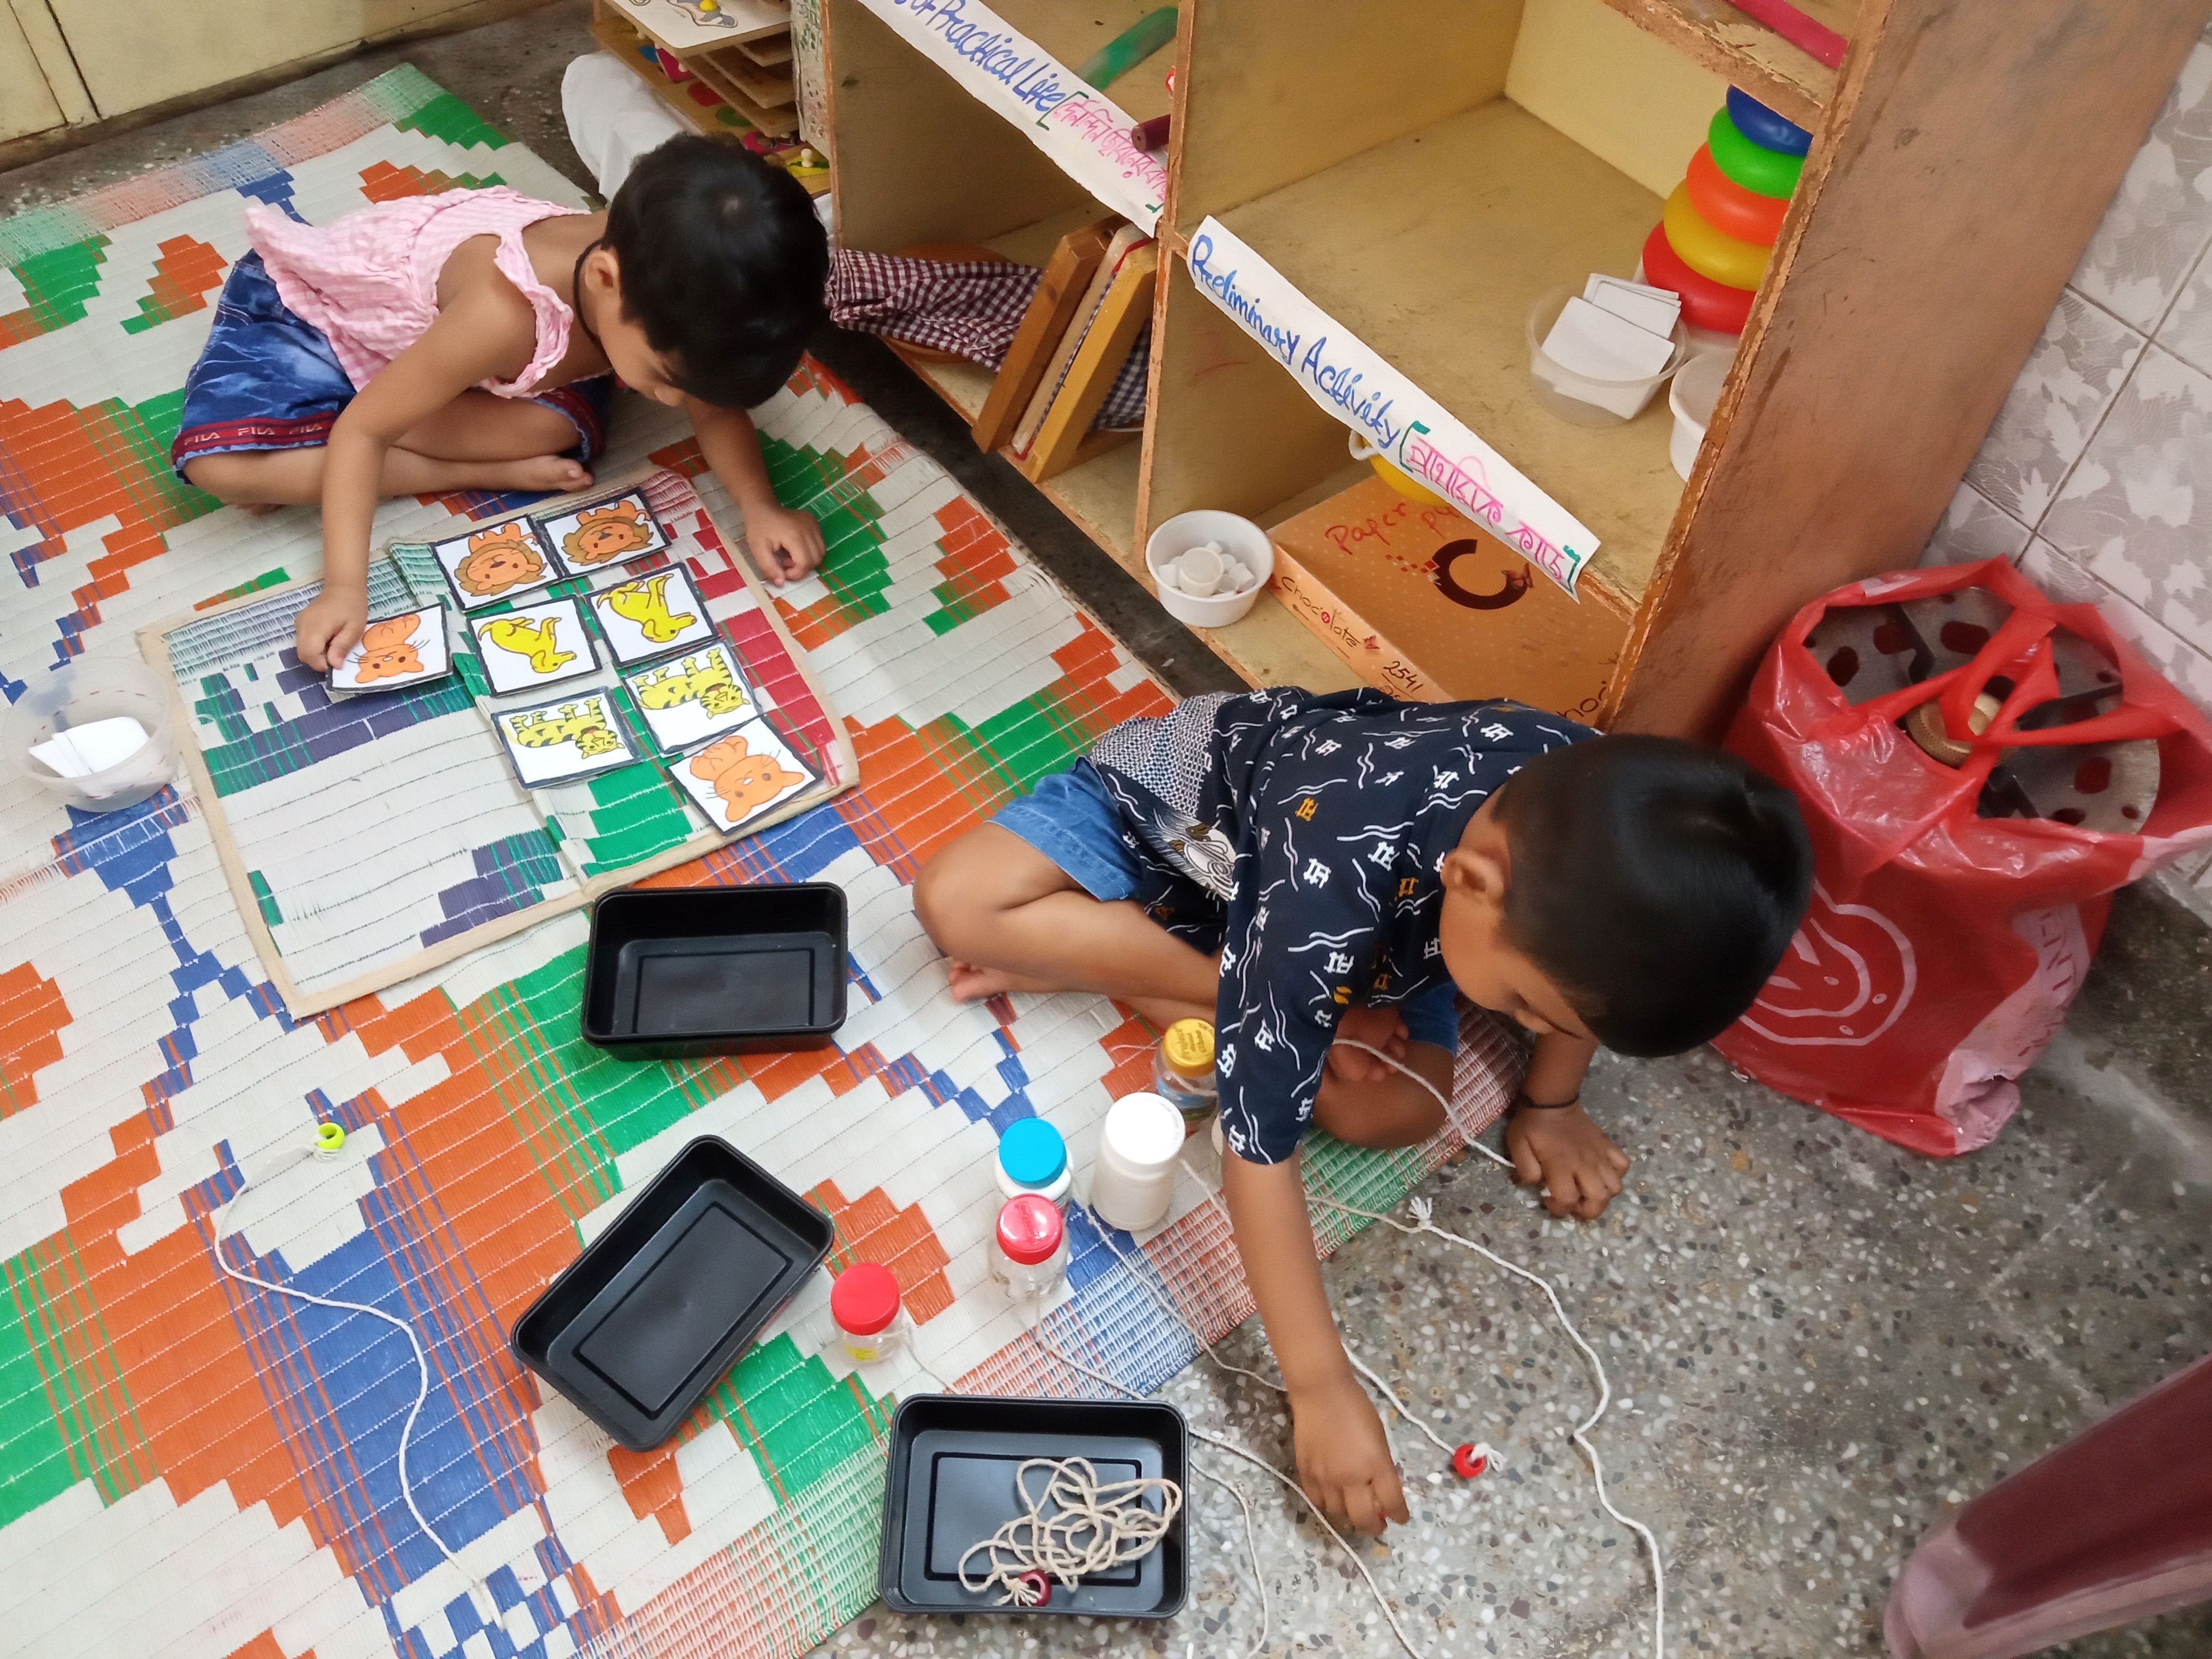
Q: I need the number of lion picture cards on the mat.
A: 2